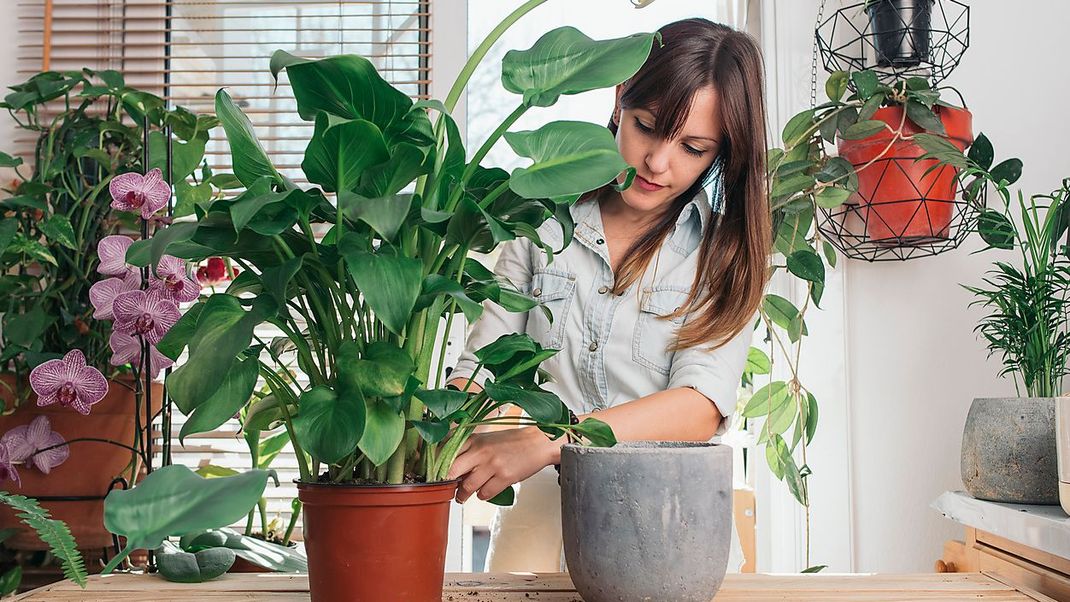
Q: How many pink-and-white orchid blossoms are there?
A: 9